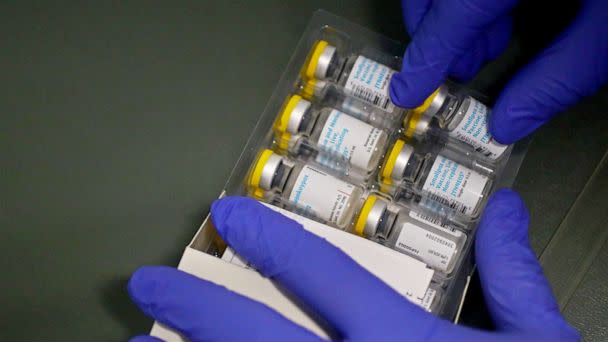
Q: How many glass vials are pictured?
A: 6